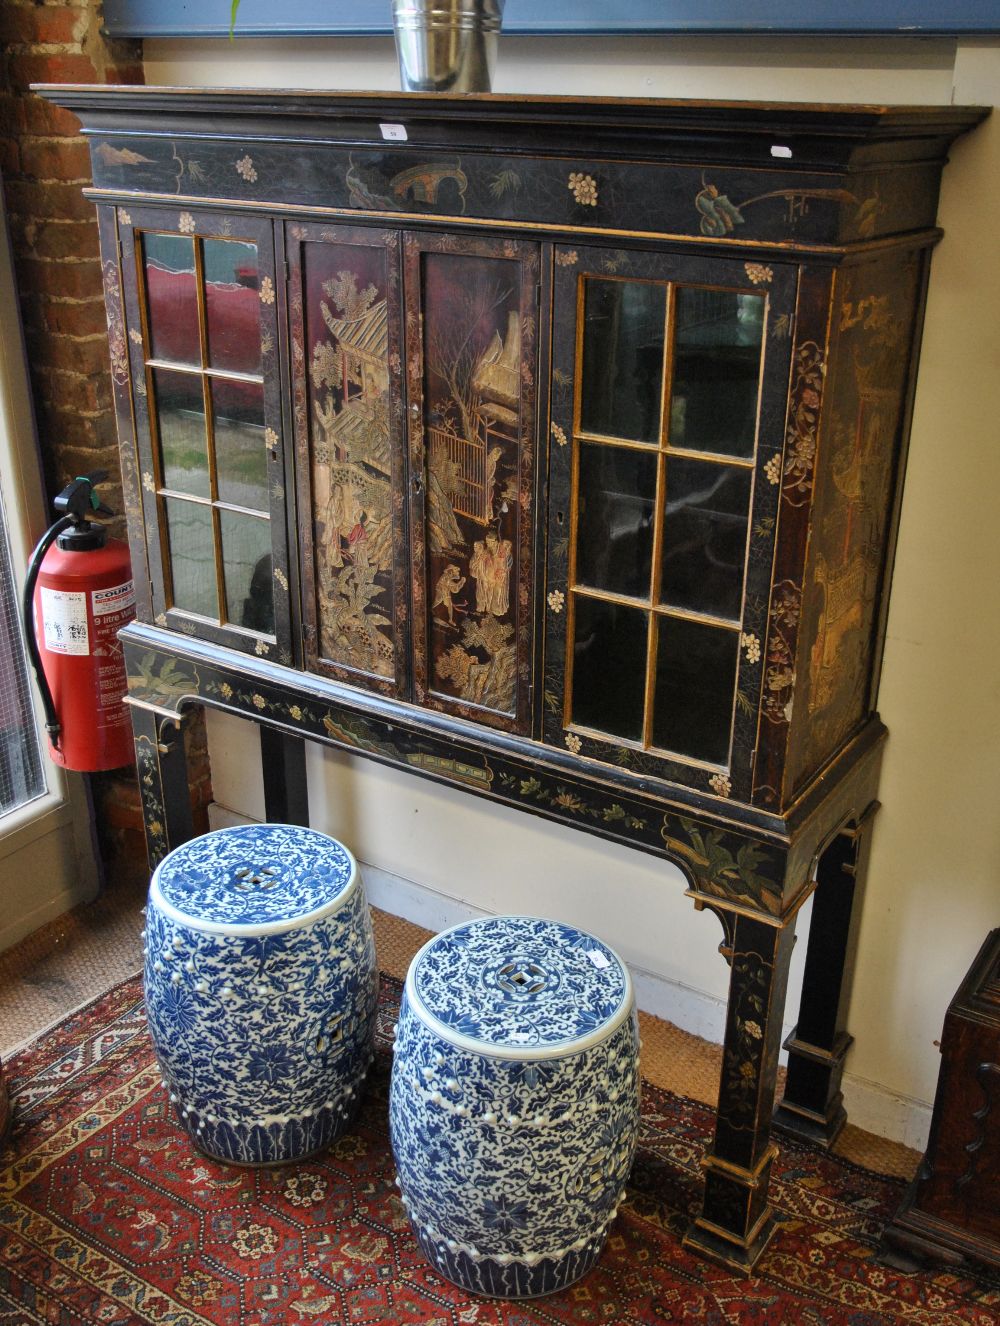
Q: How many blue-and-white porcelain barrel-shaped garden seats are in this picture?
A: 2